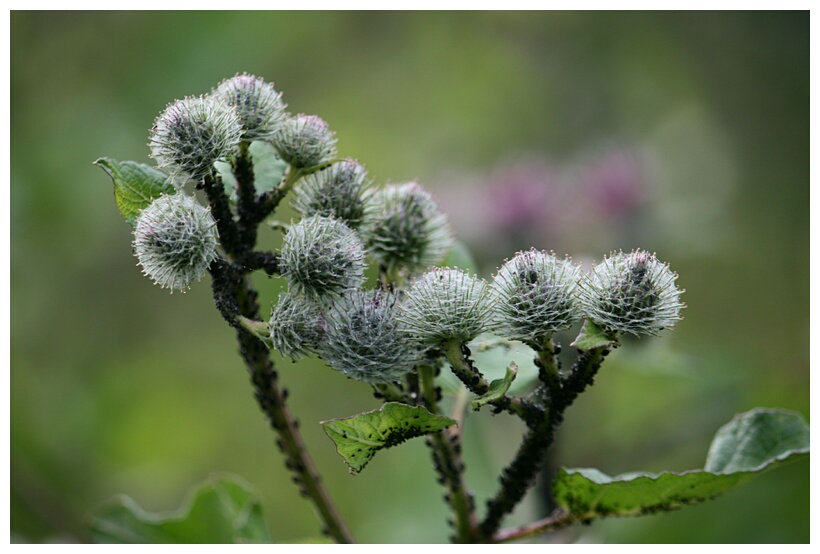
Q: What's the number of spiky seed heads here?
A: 12